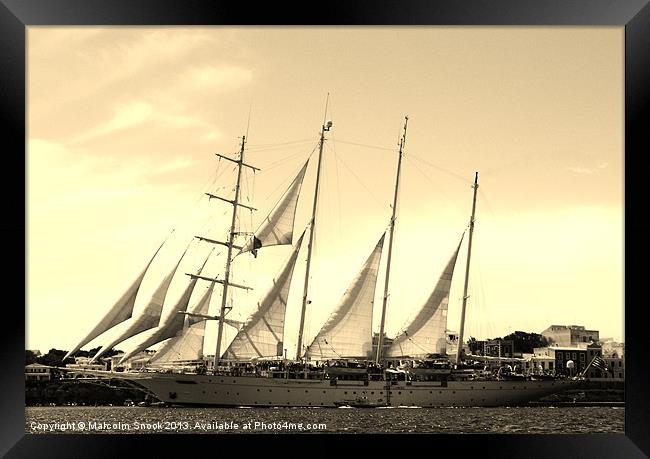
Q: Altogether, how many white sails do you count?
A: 8